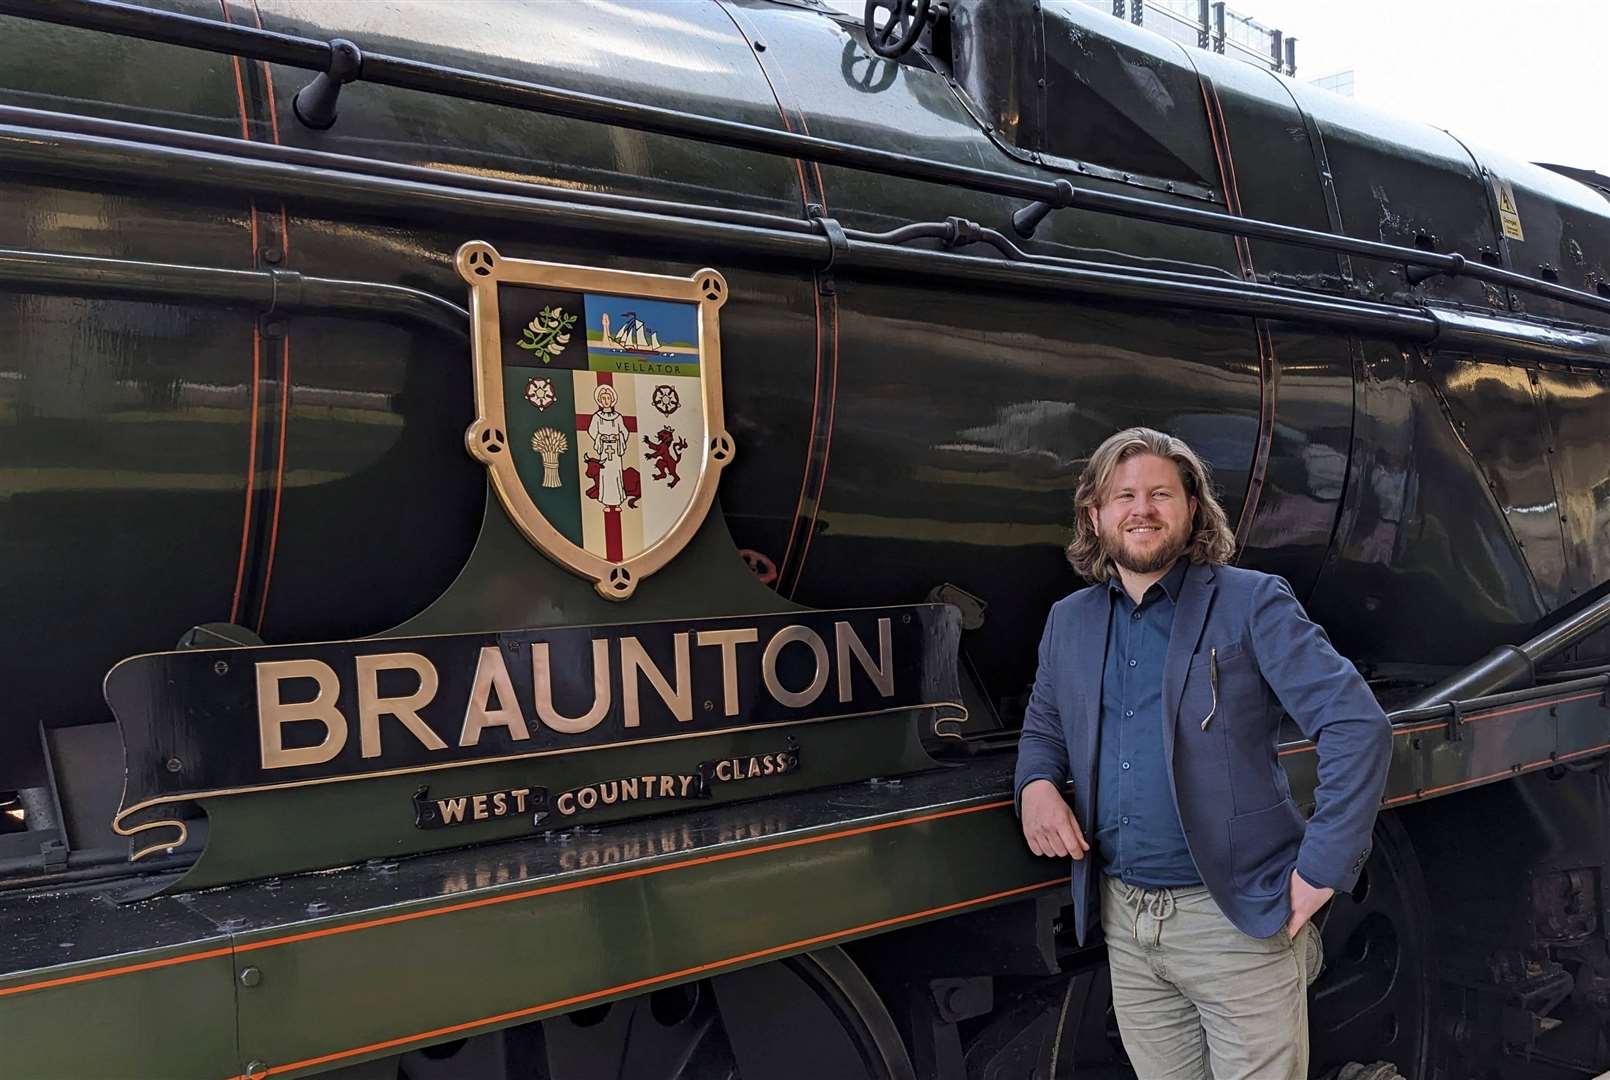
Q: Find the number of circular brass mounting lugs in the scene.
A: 5